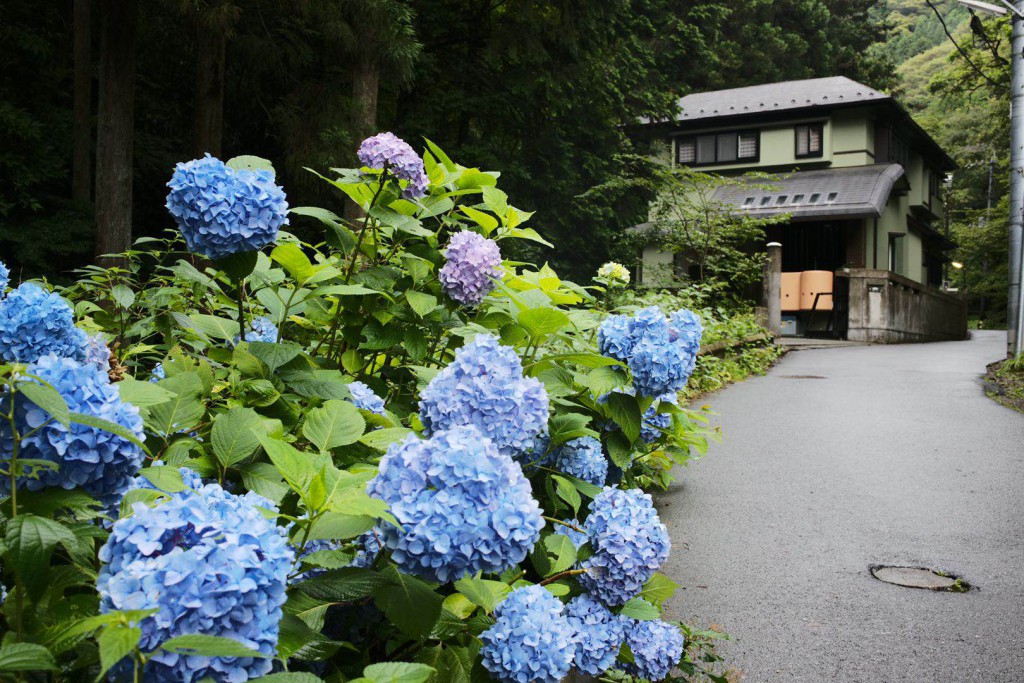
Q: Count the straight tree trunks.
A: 4